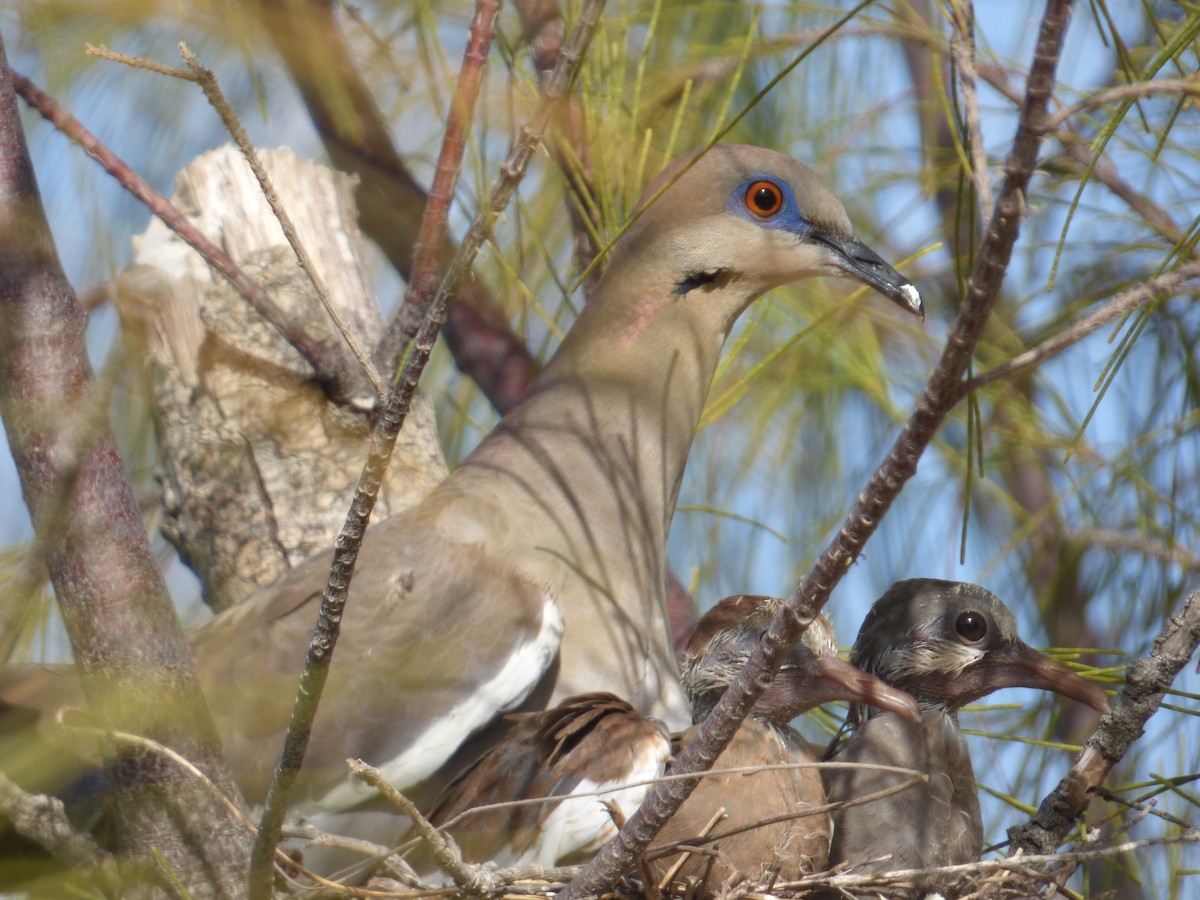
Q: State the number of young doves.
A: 2